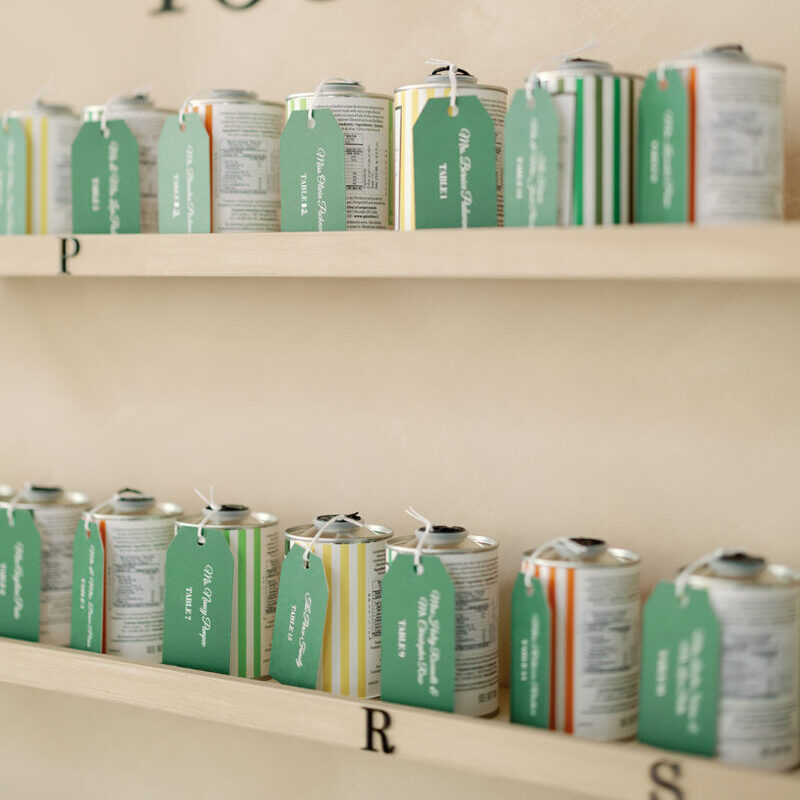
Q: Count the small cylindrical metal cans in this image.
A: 14